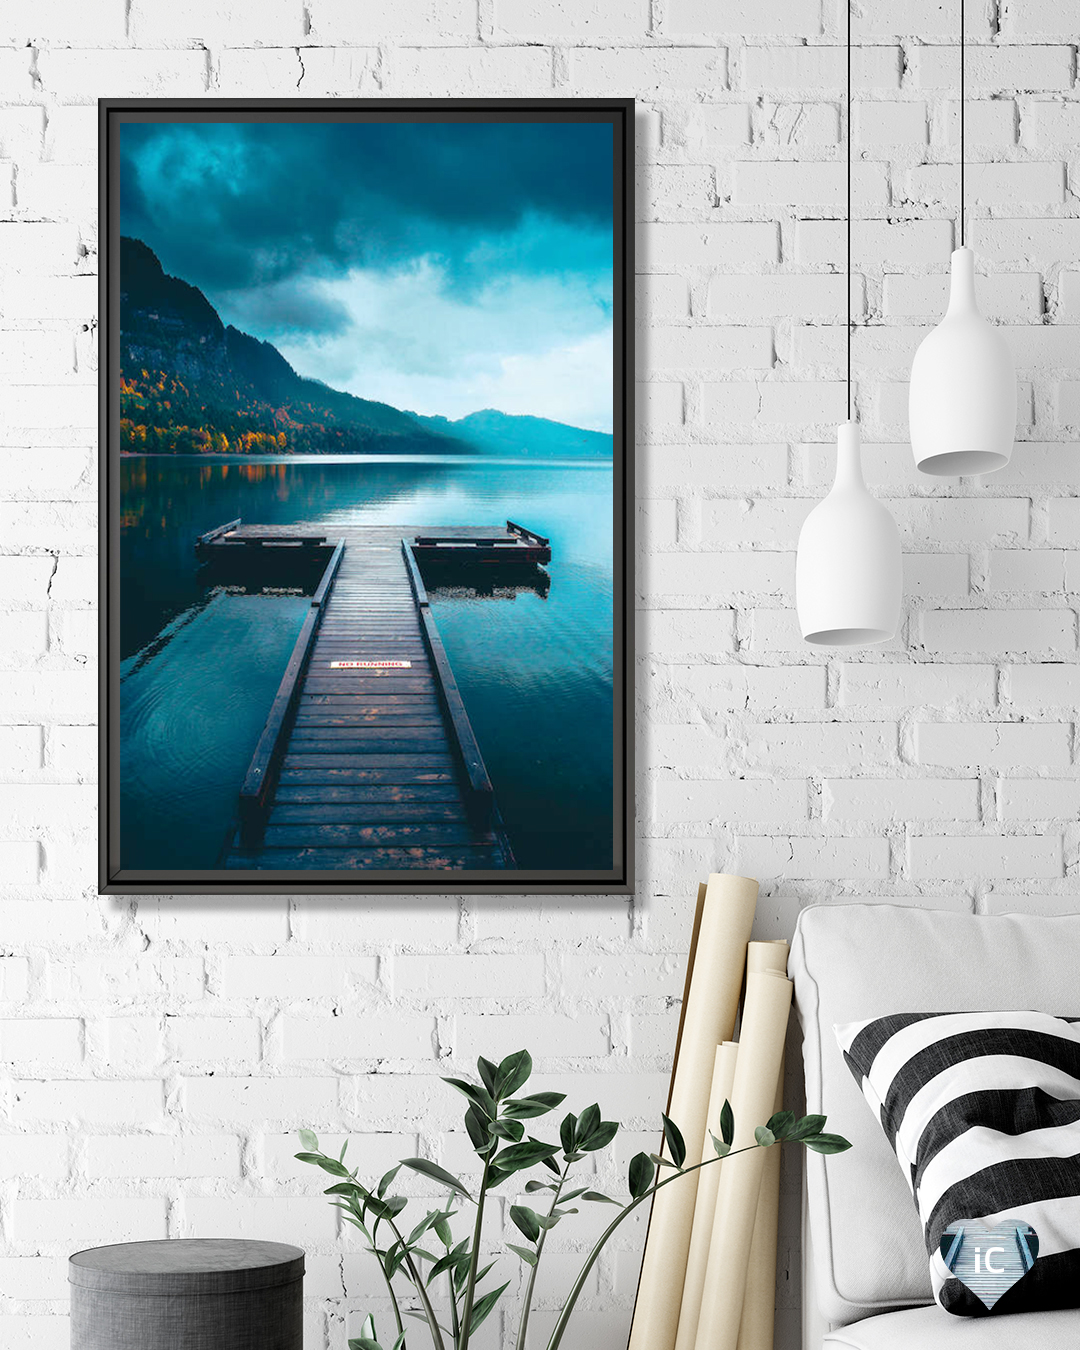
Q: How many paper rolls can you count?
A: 4